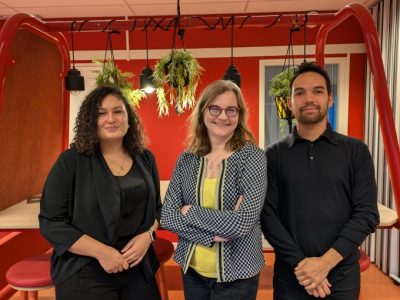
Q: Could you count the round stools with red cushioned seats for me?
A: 3